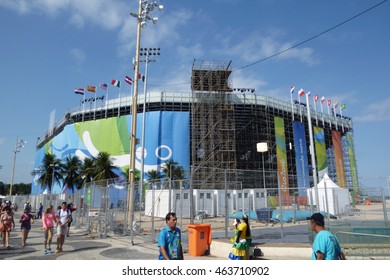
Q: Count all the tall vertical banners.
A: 5